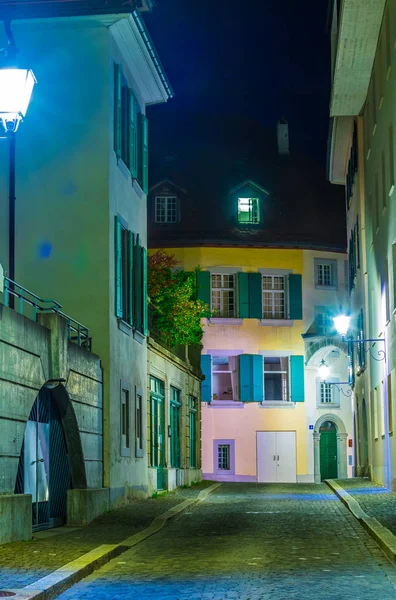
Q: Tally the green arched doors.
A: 1